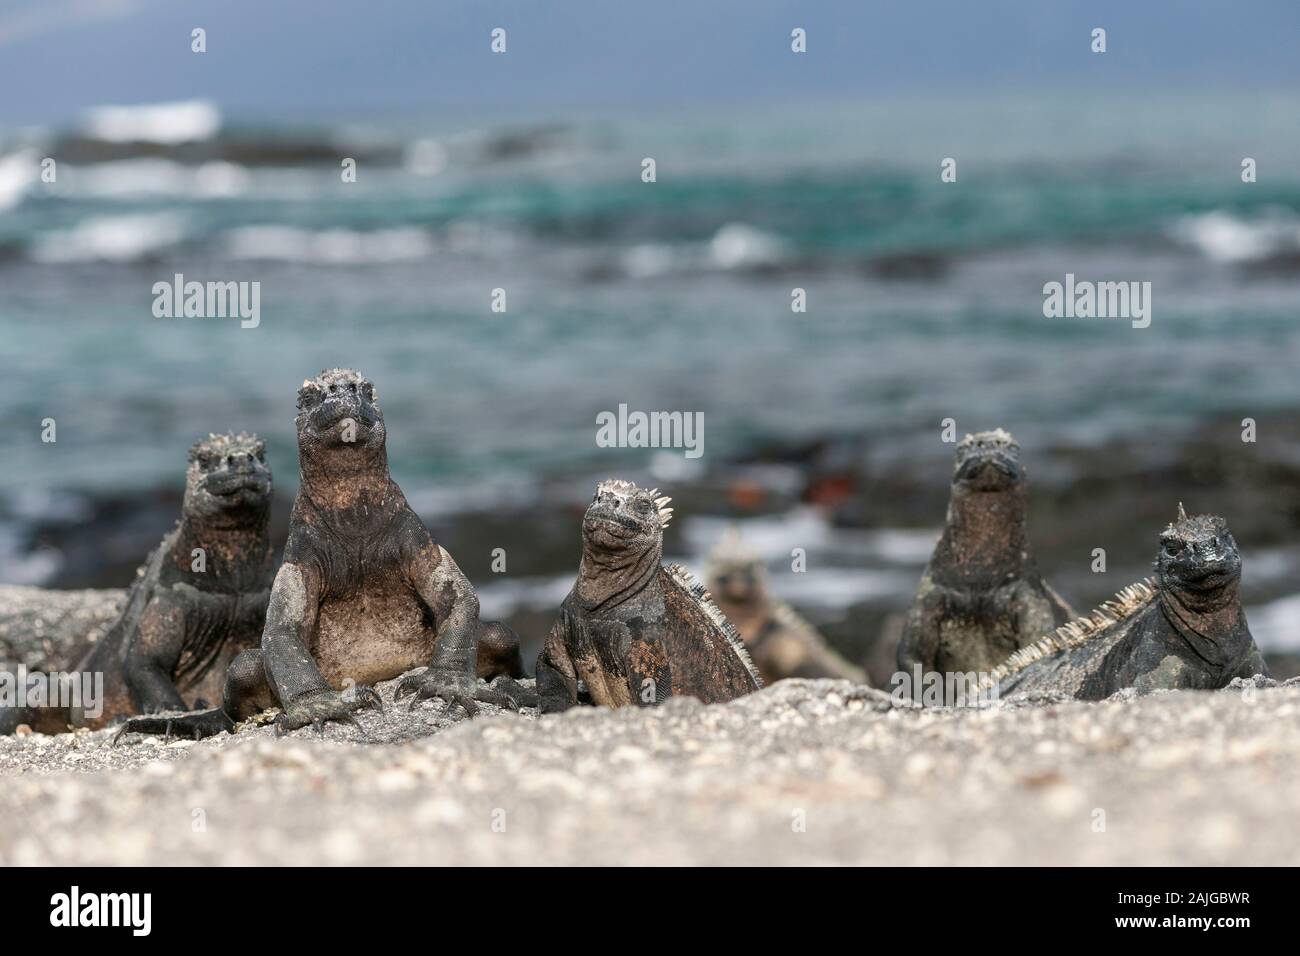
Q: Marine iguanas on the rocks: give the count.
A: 6